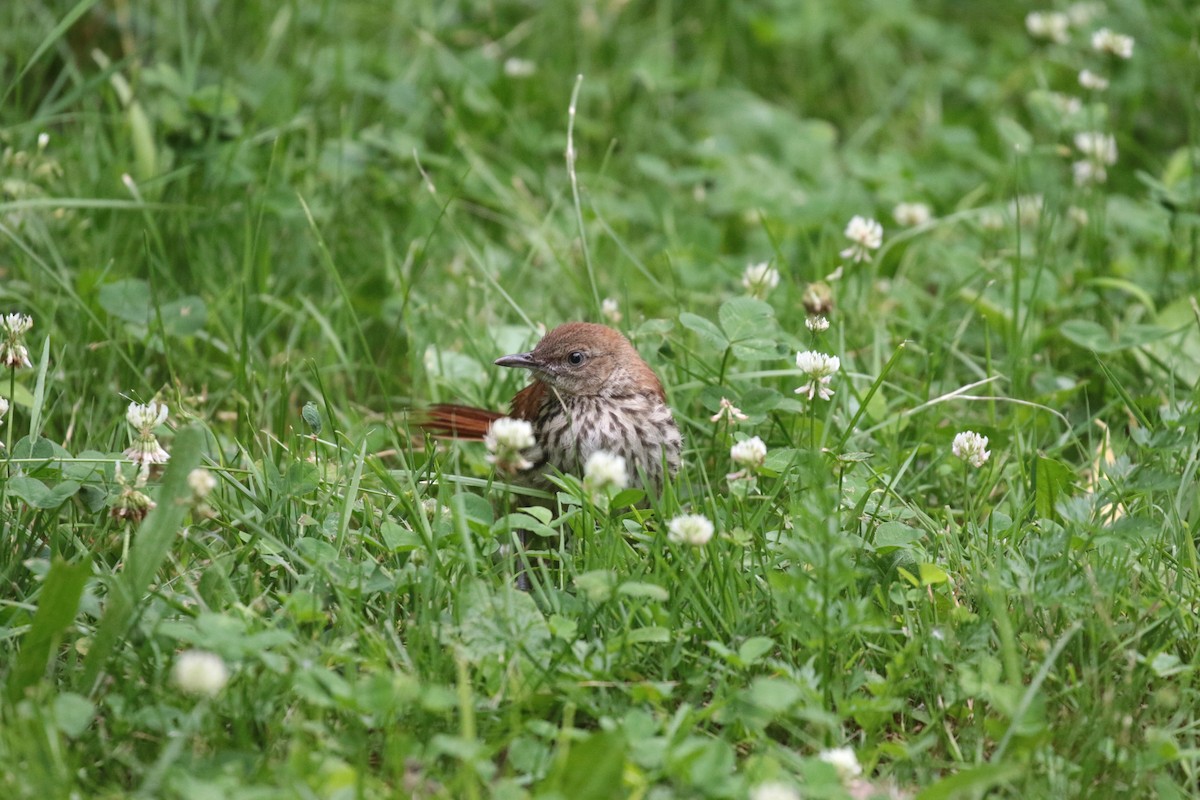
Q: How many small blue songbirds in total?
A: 0